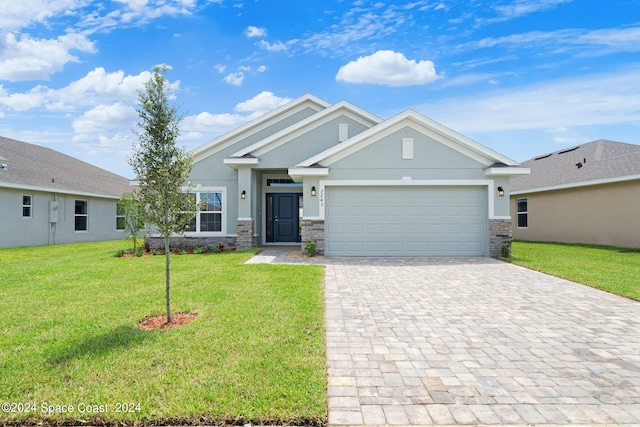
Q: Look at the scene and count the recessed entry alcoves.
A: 1